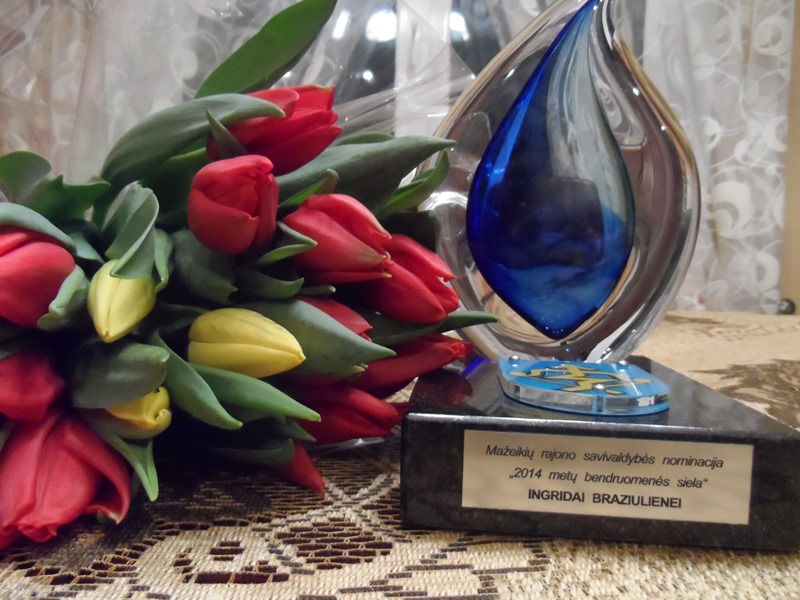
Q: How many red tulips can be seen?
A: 11